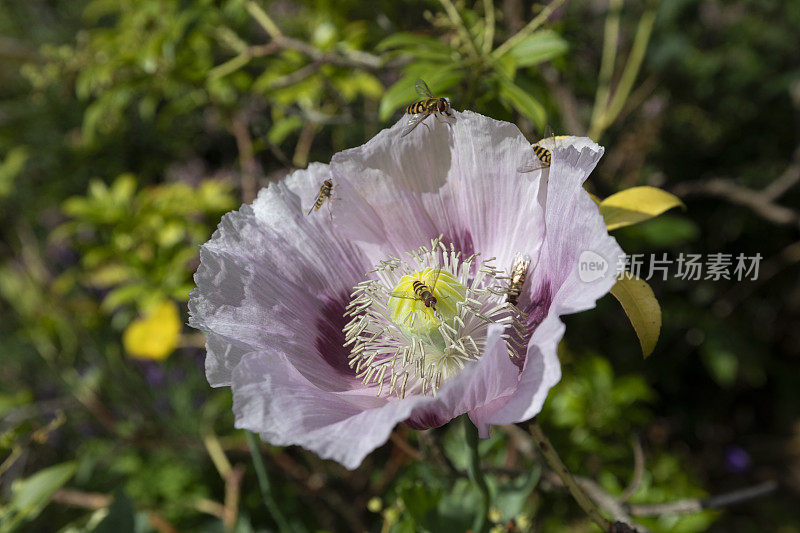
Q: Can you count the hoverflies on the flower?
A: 5